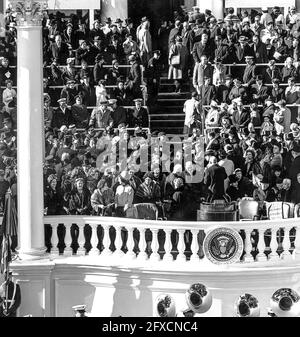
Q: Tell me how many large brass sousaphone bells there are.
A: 4